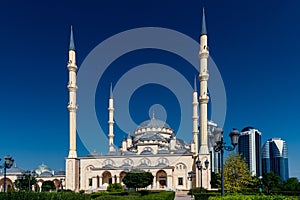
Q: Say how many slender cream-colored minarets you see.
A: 4